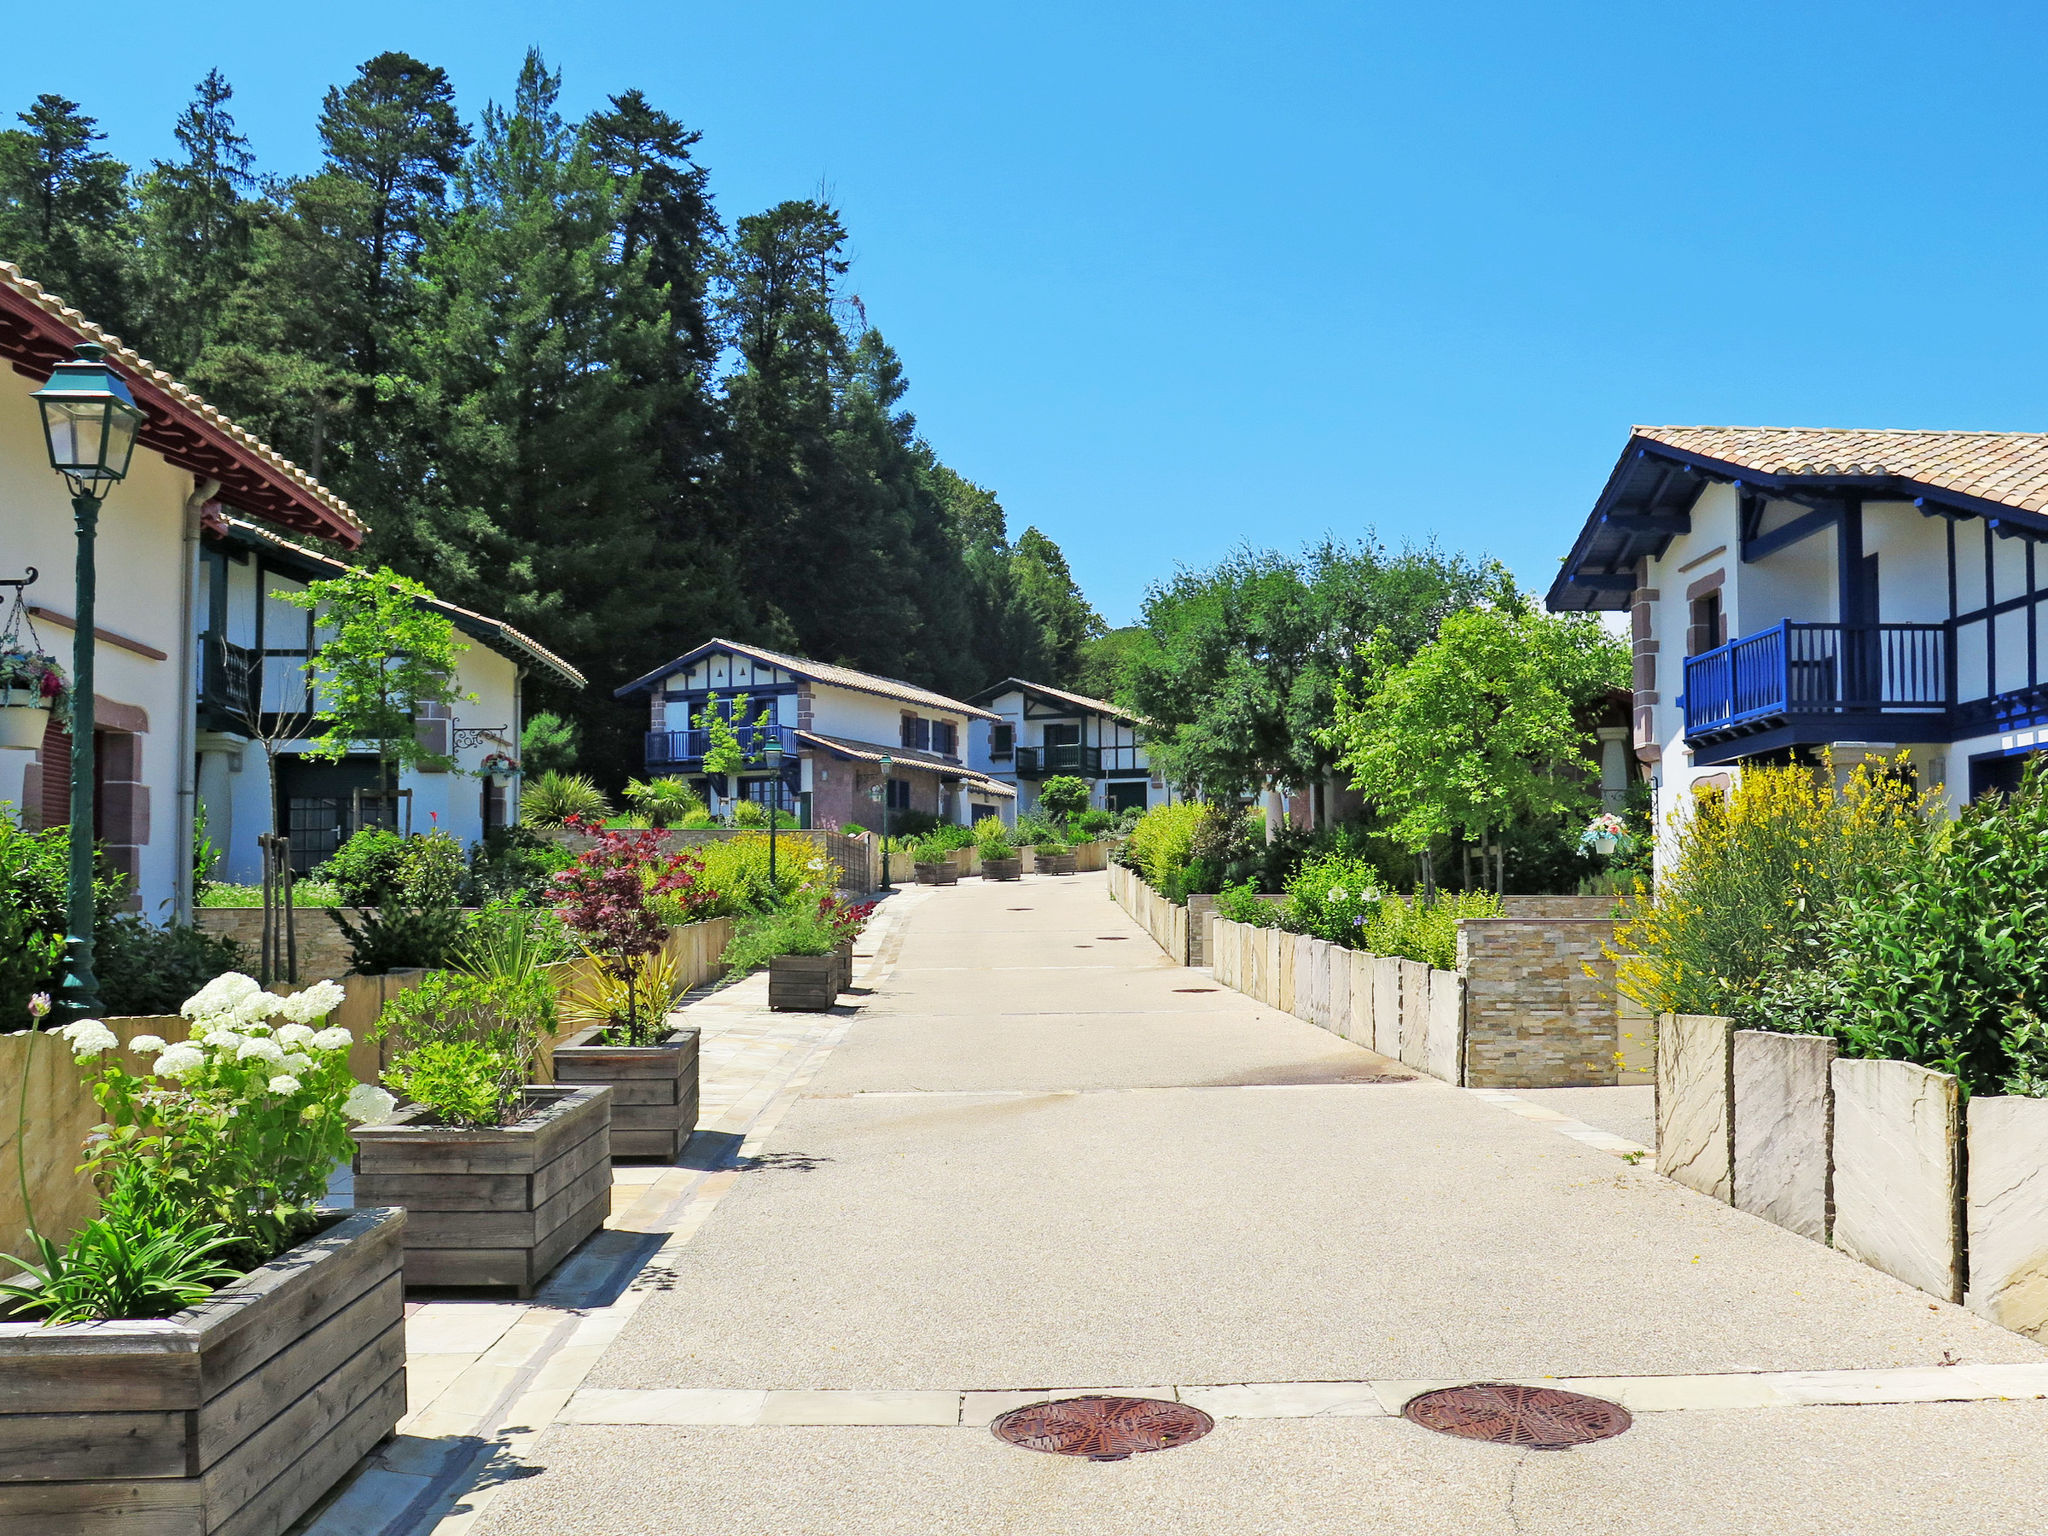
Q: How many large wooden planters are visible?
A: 8